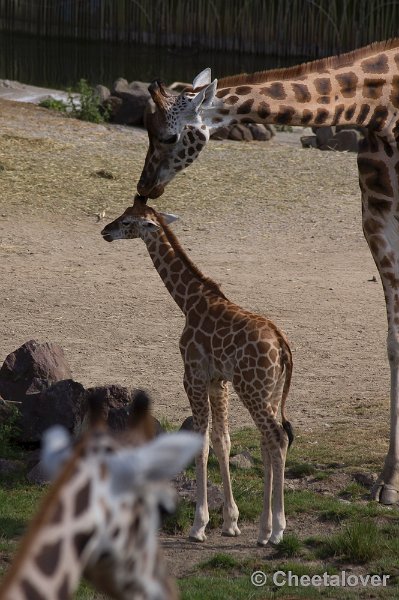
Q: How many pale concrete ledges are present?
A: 1